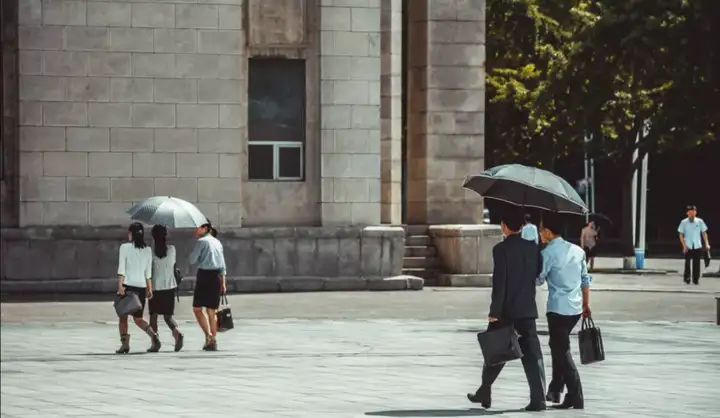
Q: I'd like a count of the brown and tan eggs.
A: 0